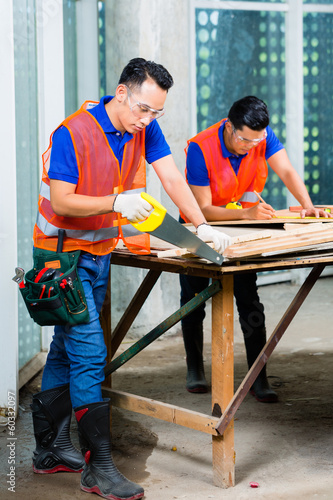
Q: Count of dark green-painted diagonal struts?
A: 1